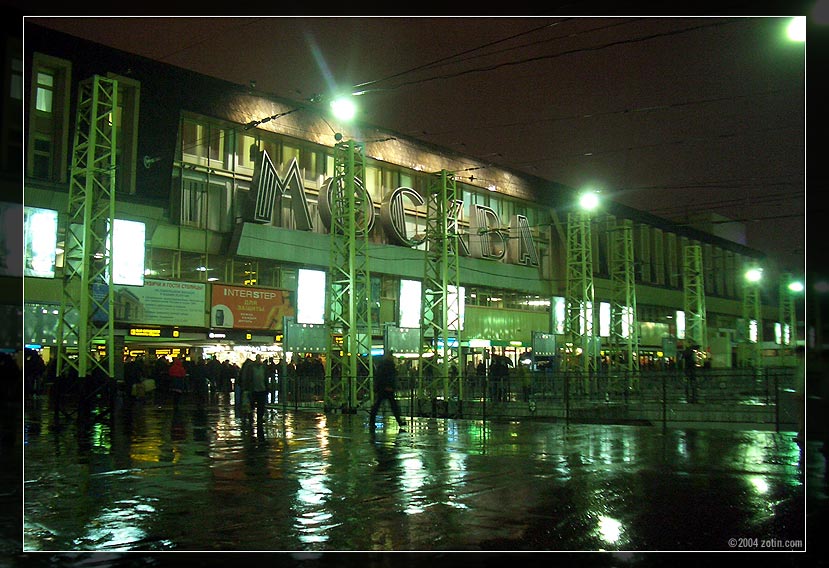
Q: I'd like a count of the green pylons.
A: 8